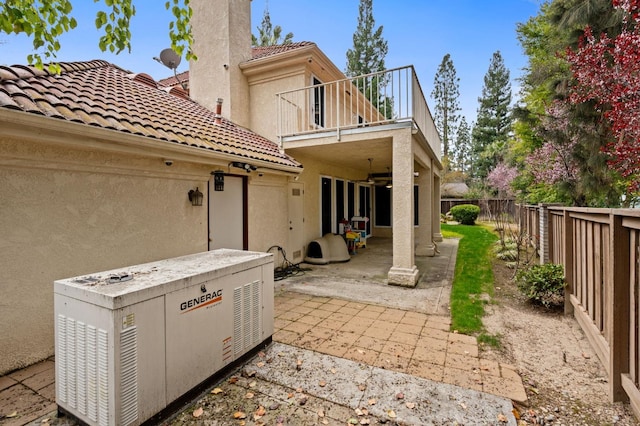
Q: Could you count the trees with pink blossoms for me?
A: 2